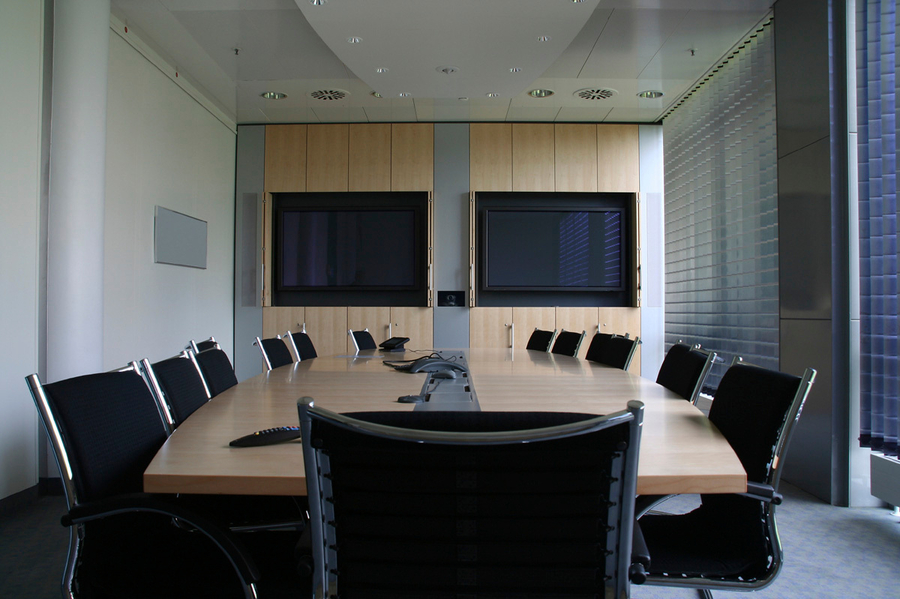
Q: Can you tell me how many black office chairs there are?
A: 15